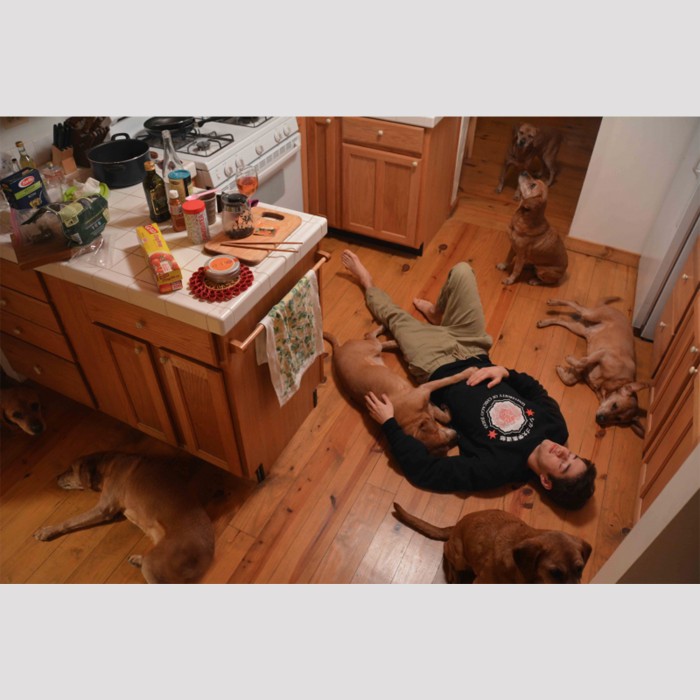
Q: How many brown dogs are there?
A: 7